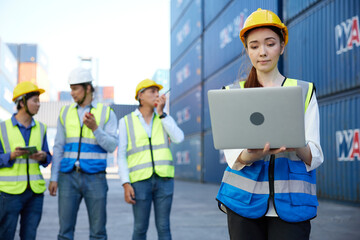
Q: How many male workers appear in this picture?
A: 3